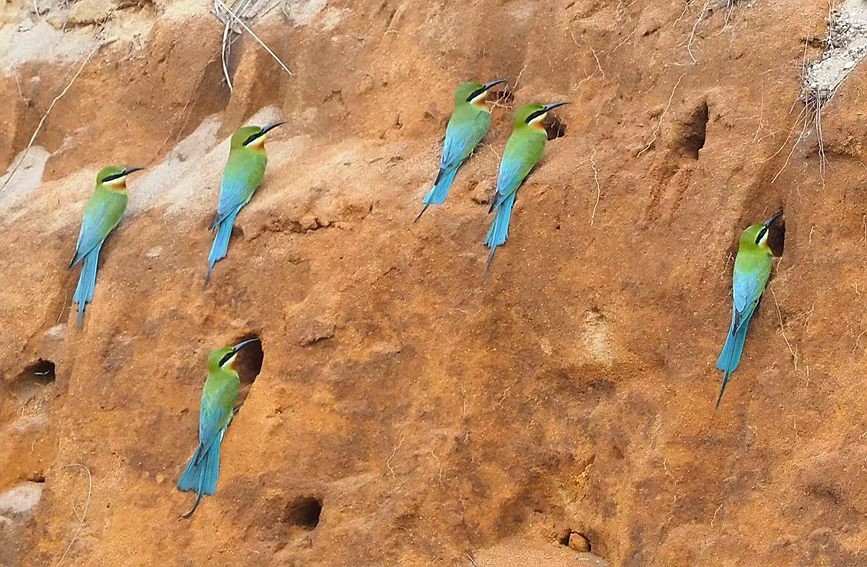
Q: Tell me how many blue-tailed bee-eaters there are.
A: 6